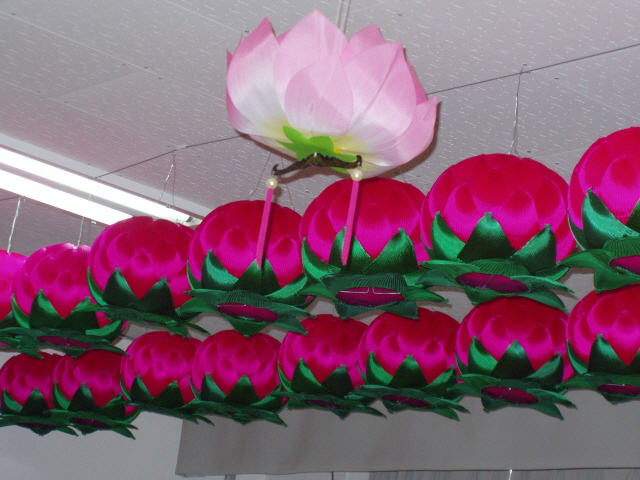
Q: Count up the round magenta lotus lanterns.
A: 15